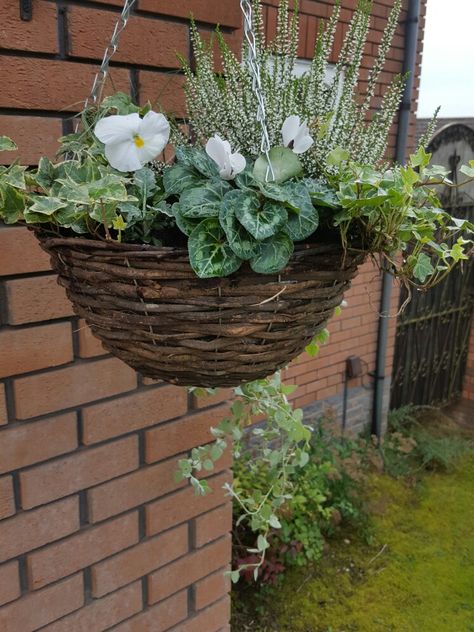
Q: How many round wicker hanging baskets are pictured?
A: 1